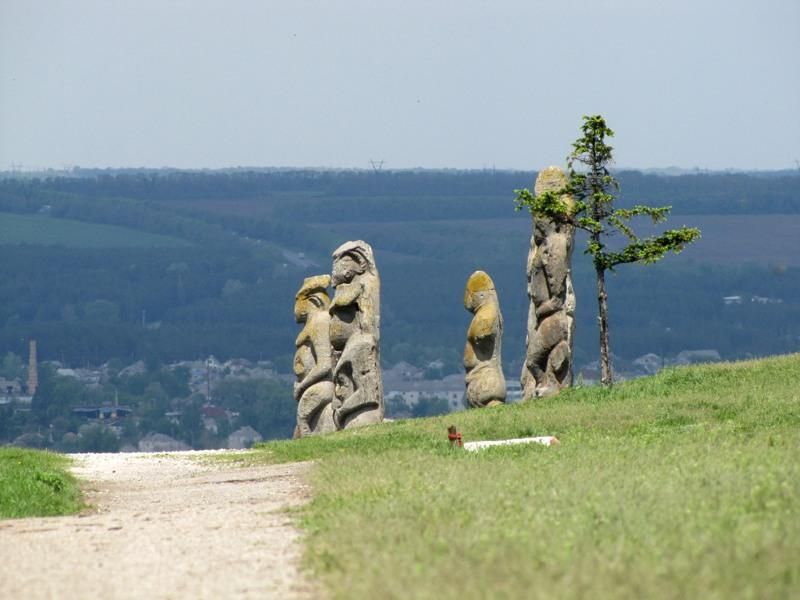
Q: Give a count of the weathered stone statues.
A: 4